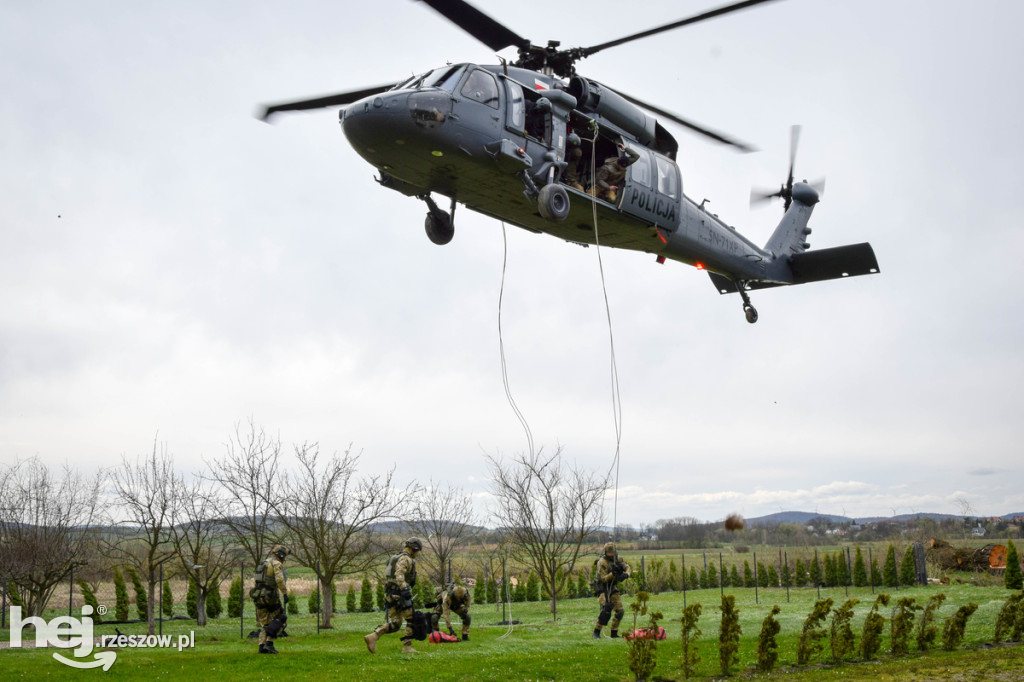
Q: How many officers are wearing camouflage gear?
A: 4